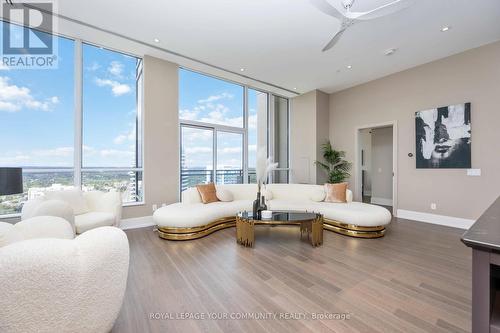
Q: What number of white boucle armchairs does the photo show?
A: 2